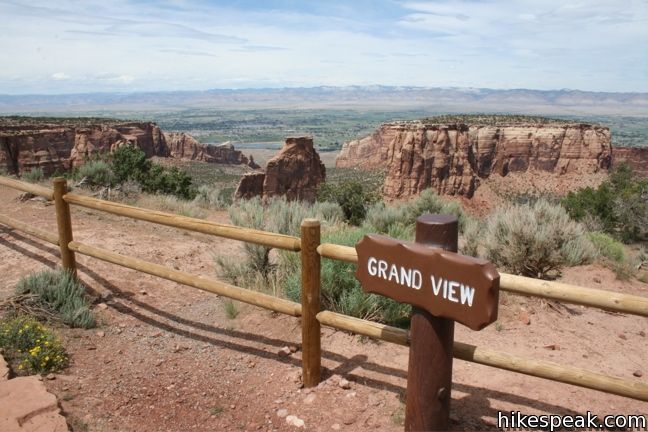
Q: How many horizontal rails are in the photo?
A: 6